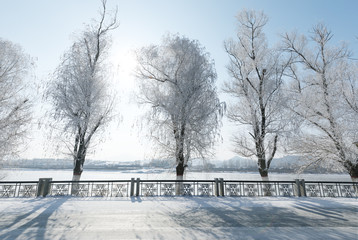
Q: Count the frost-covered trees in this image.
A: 5